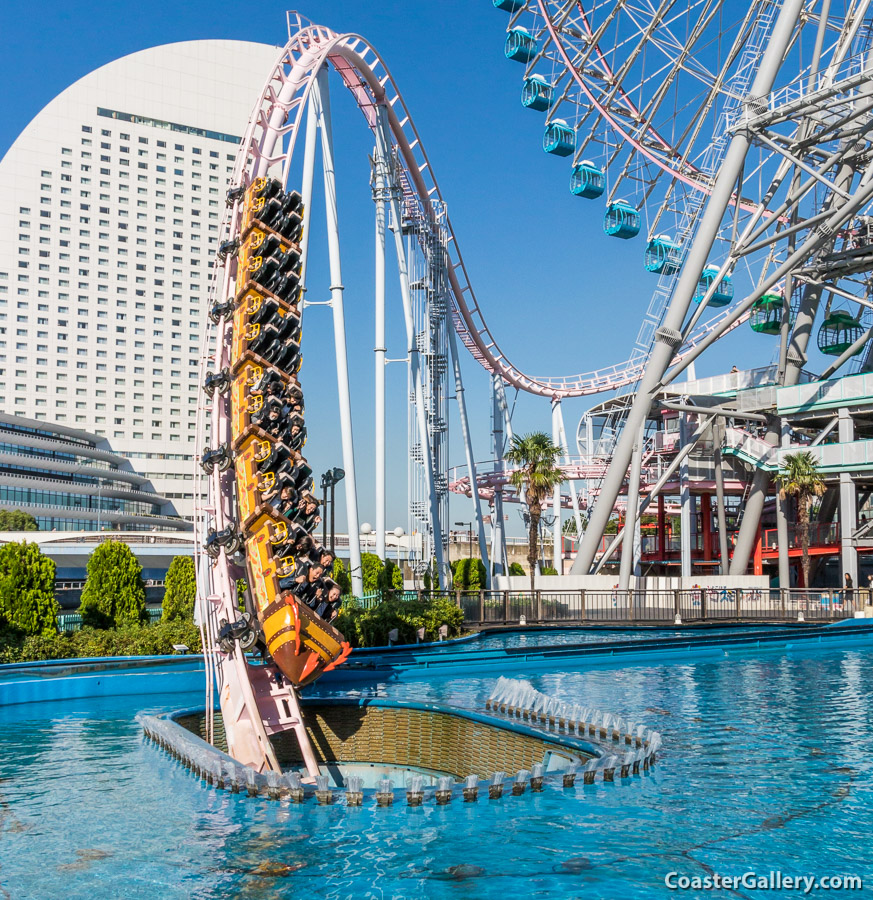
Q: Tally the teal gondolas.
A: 8